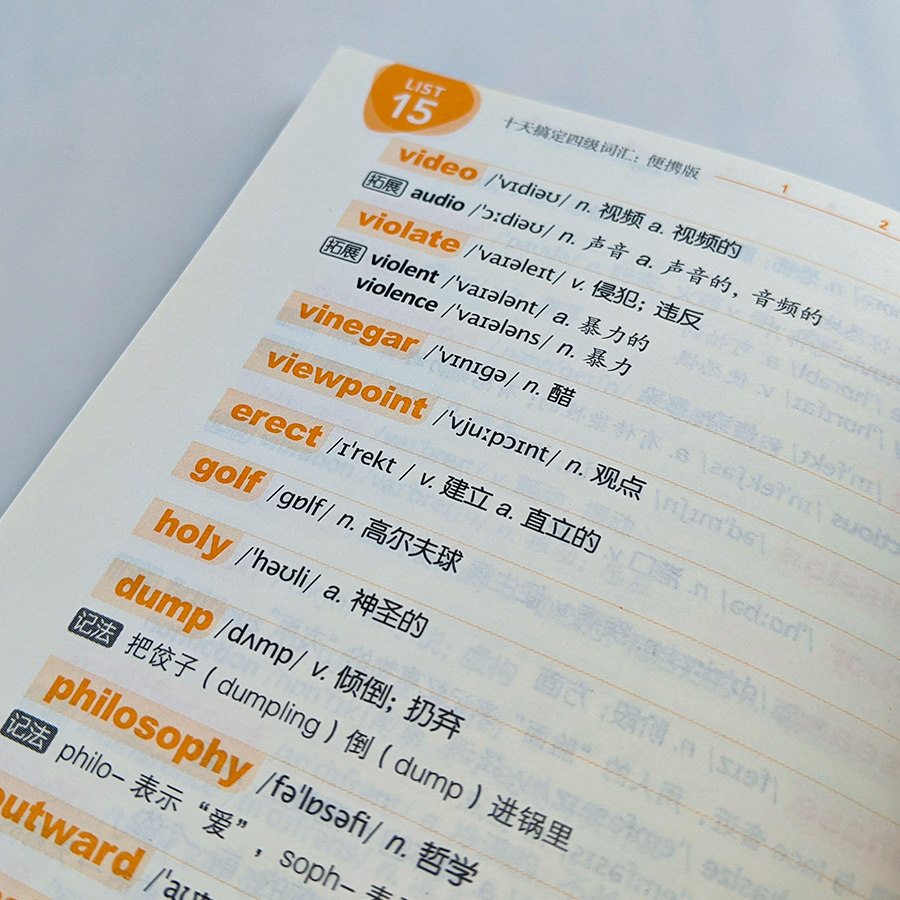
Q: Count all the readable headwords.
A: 10